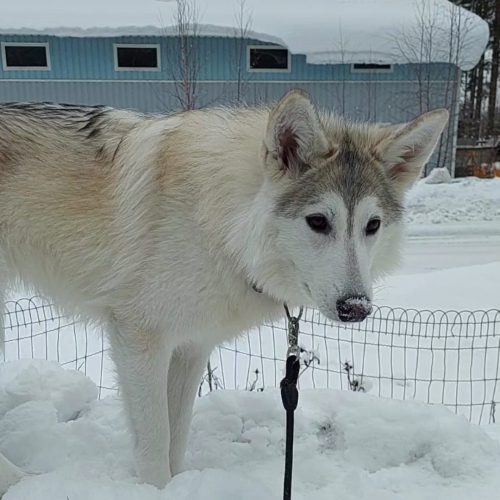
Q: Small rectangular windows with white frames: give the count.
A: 4